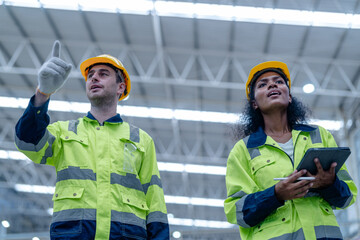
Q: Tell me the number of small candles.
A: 0